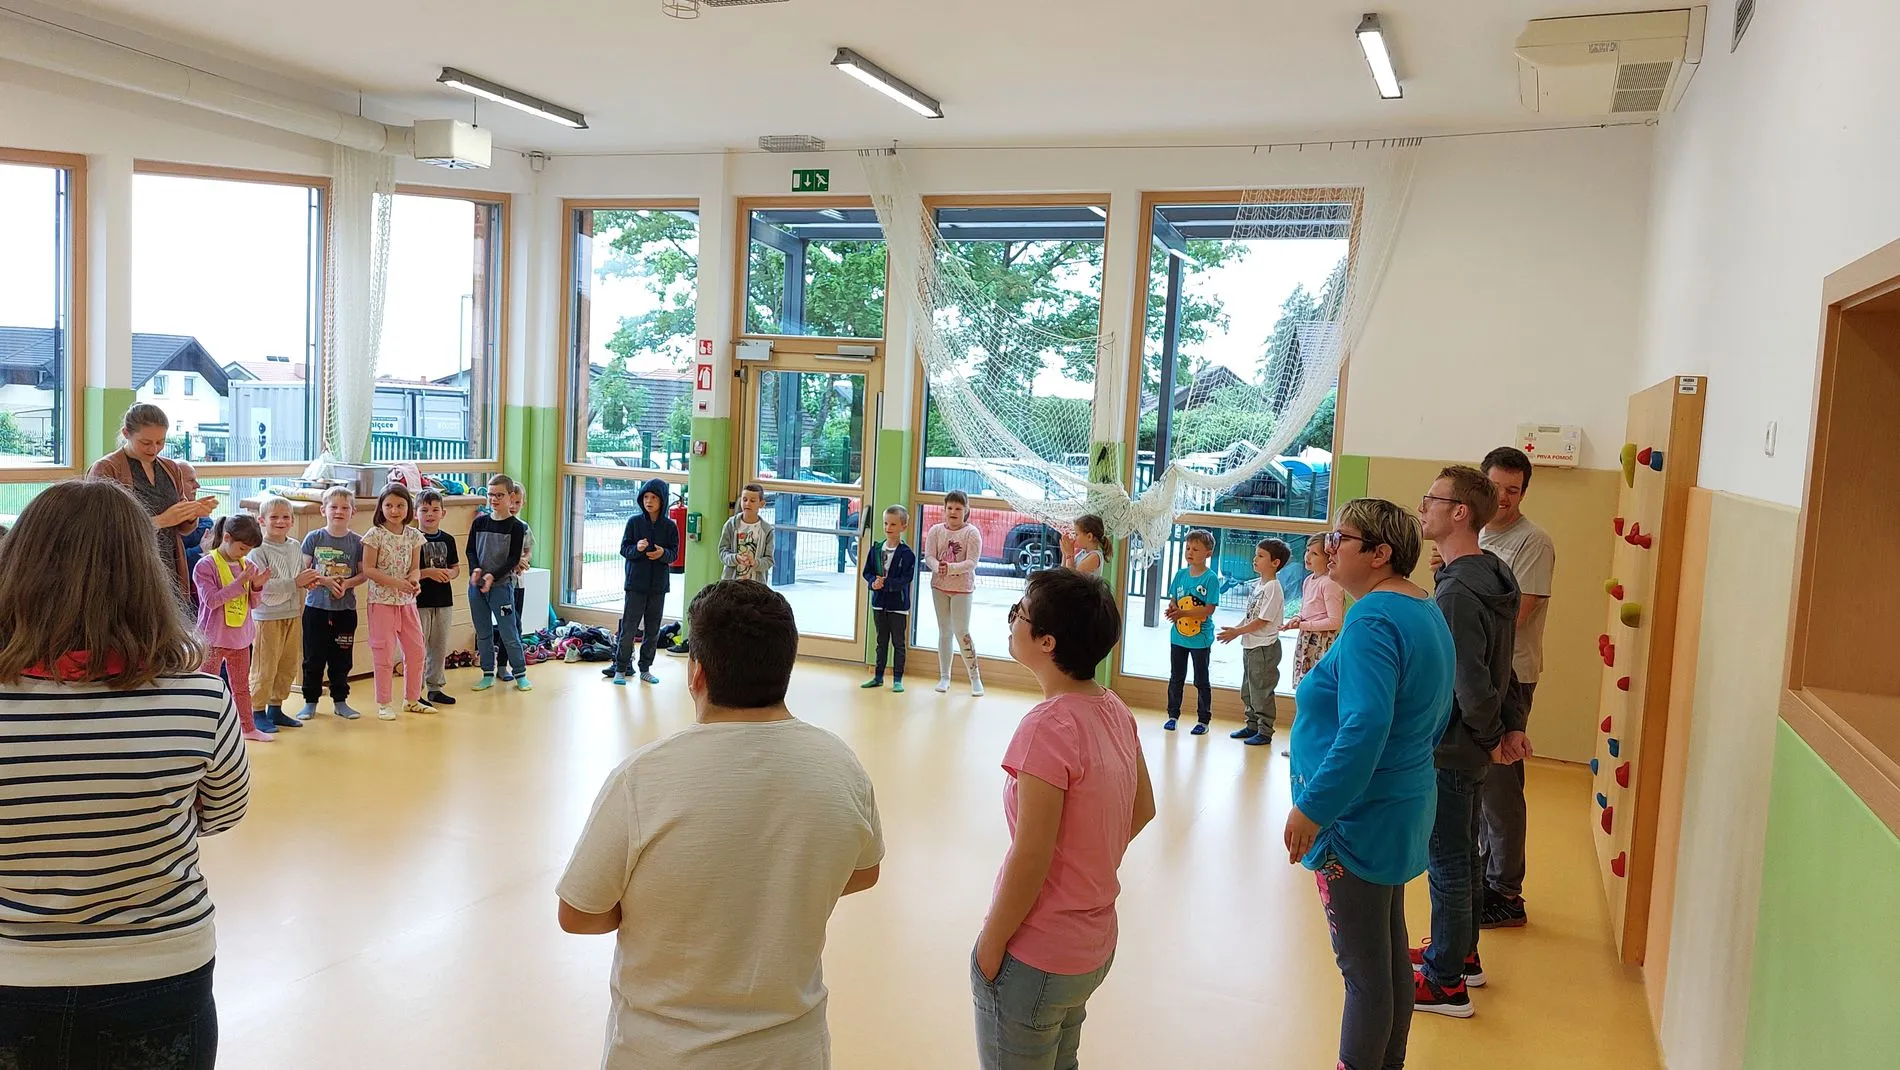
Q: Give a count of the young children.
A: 15